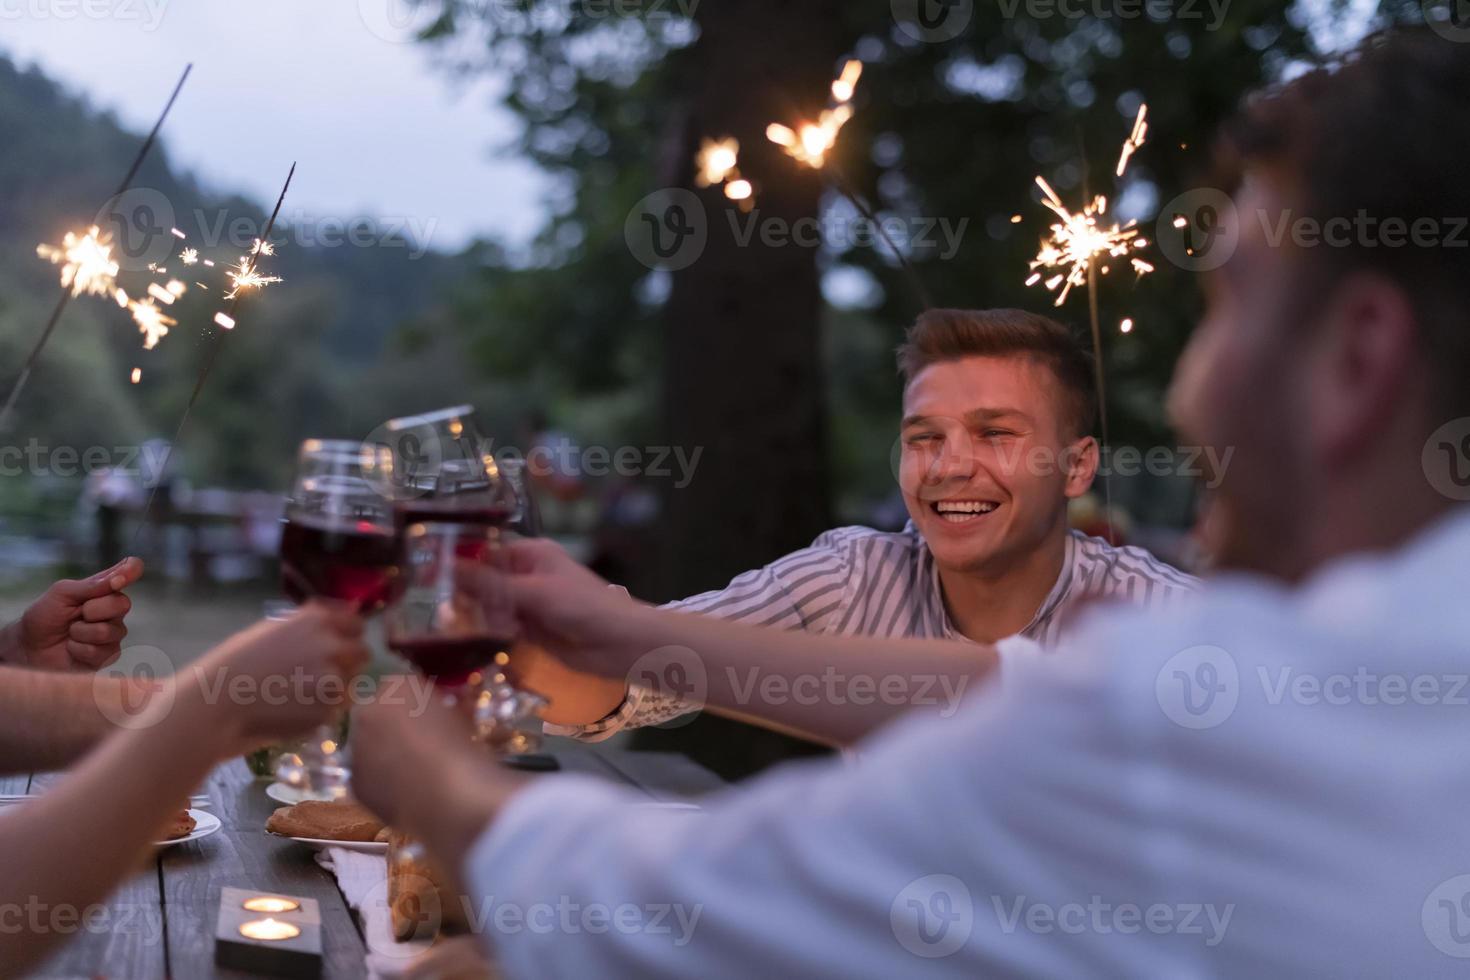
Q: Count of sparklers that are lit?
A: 4